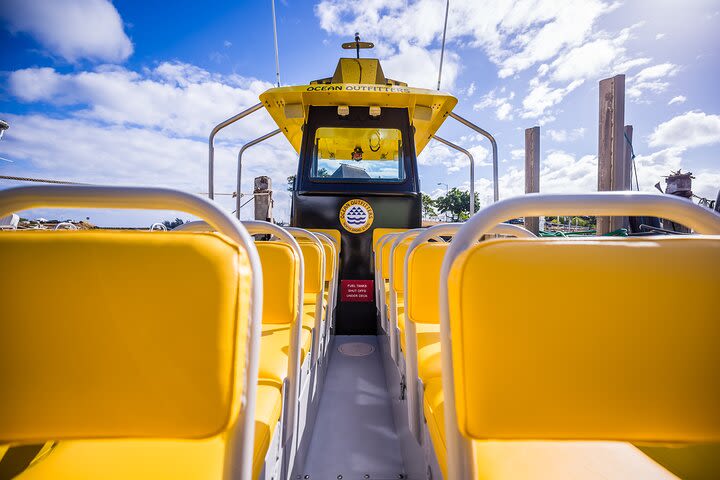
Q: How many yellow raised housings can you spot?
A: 1